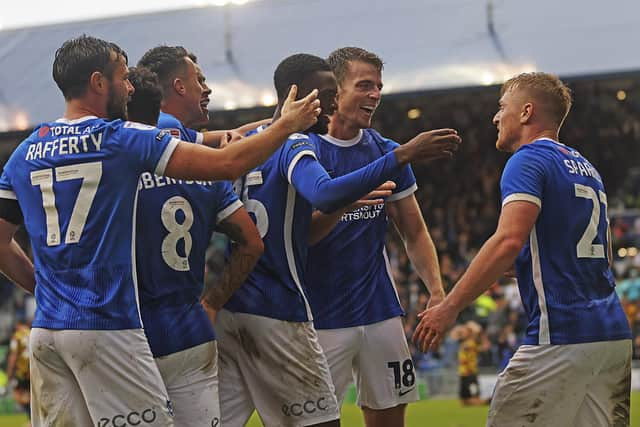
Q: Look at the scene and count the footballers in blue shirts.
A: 6